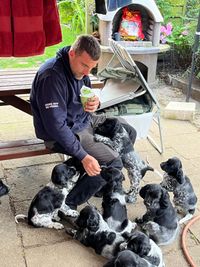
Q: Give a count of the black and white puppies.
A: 8